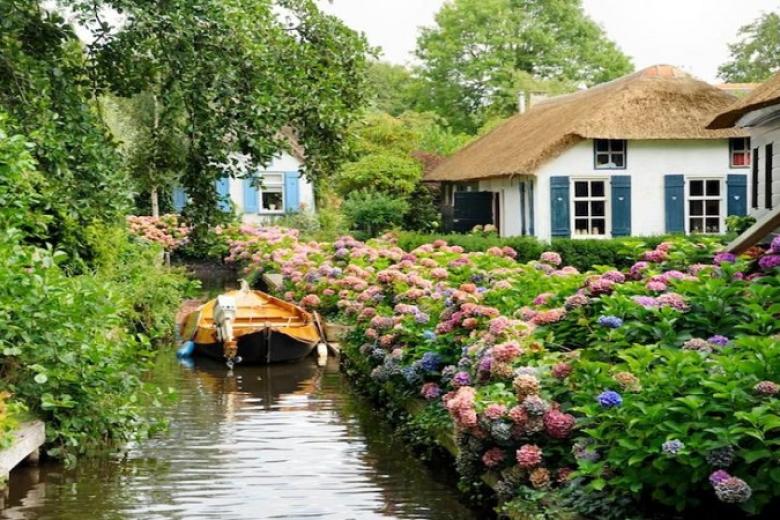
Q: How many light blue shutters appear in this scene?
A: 4